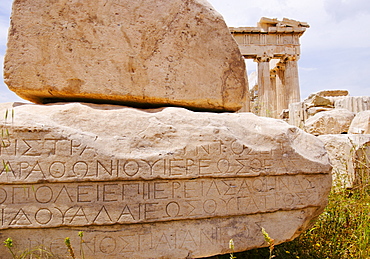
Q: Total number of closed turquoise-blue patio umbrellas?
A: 0